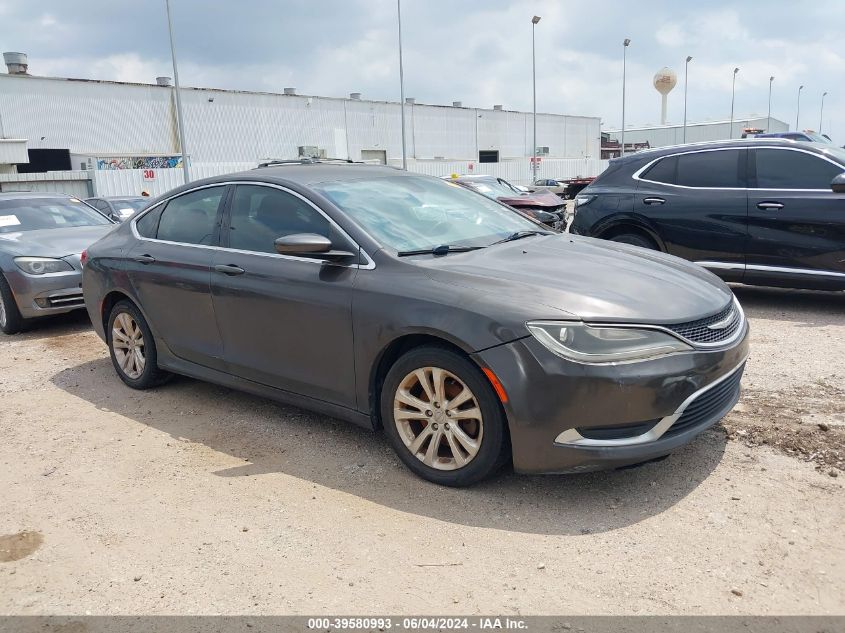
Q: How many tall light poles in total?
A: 9